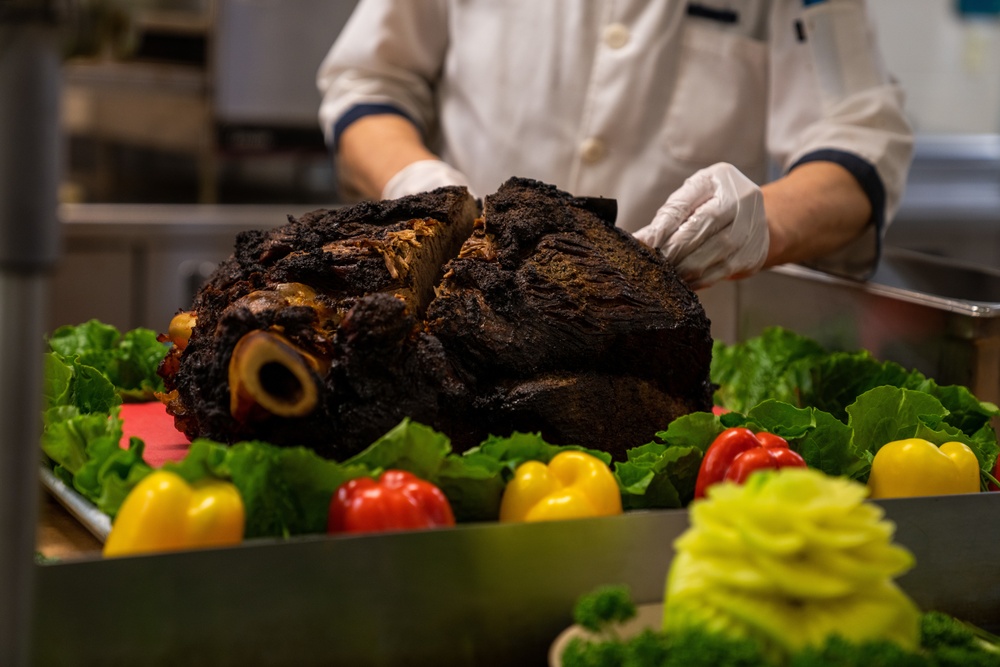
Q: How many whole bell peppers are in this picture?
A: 5